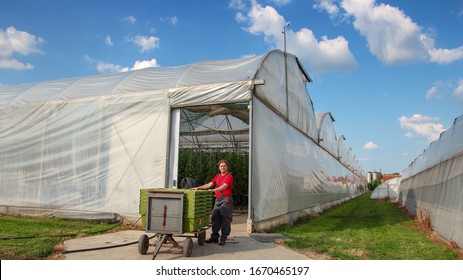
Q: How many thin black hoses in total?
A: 2